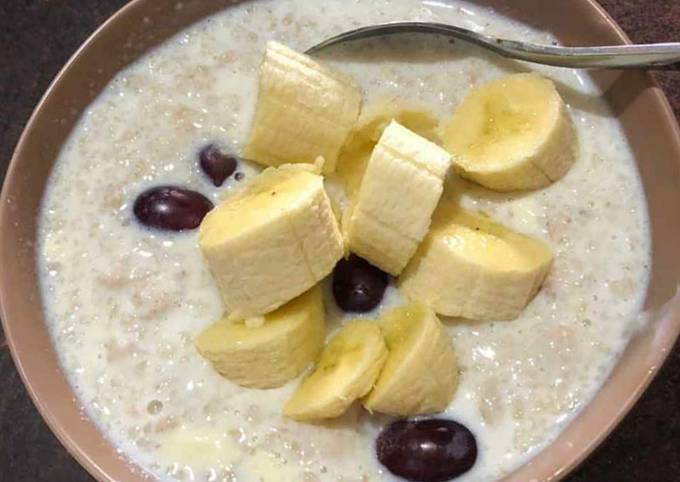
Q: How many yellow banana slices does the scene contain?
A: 9